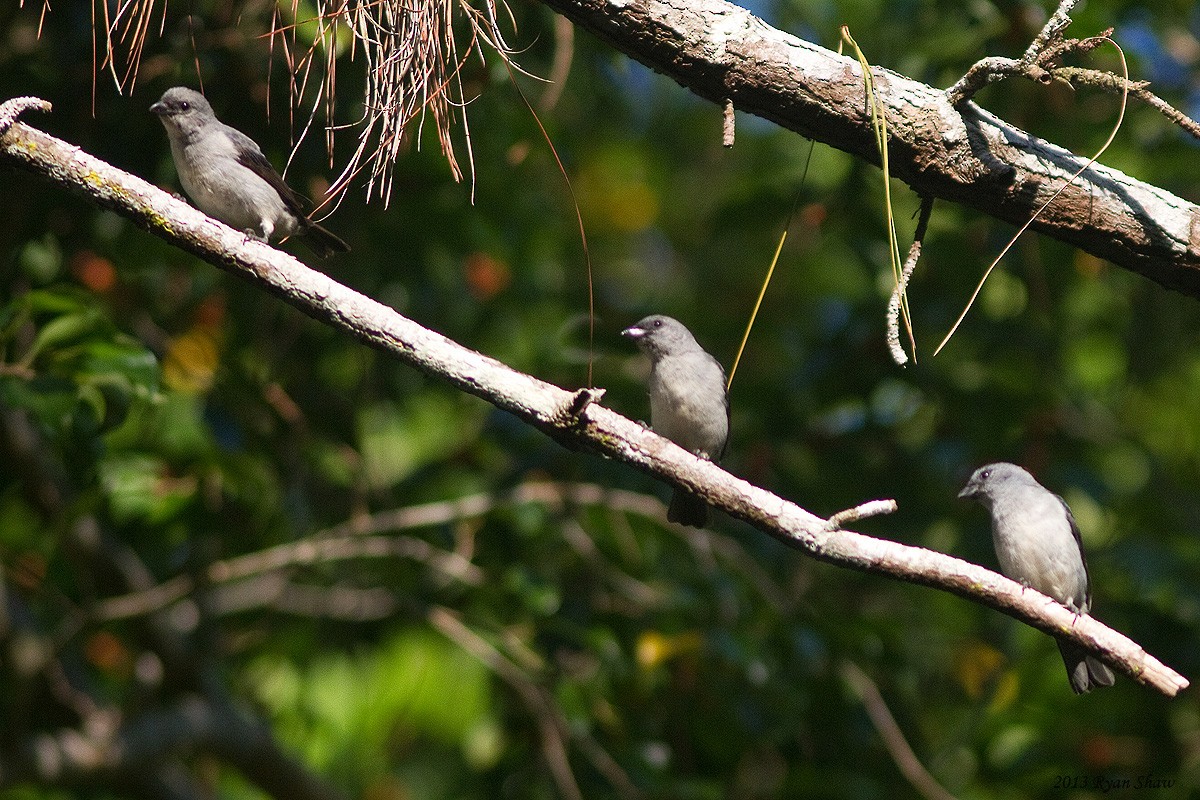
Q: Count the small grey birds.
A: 3